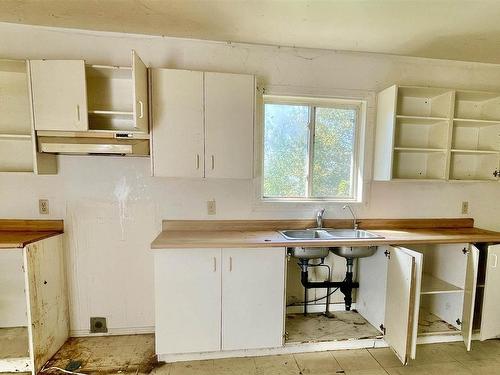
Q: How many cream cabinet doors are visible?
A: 10